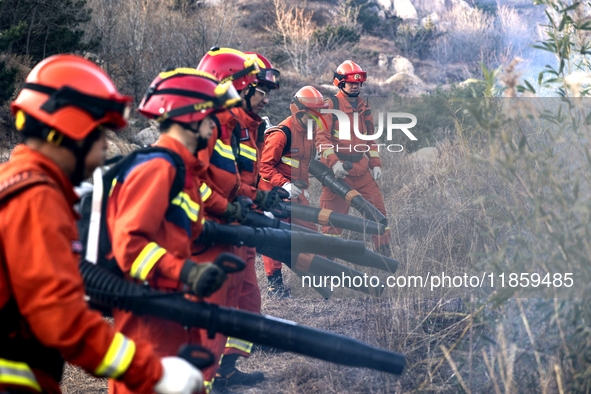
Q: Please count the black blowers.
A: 7